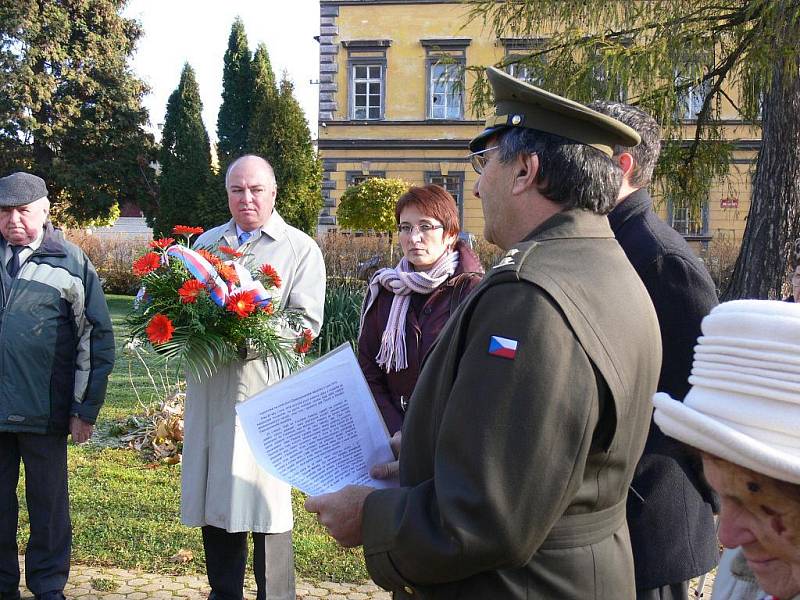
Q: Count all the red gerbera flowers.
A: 12